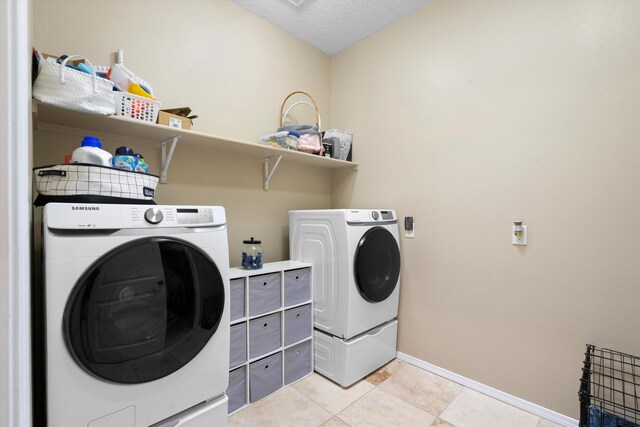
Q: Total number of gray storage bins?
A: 9